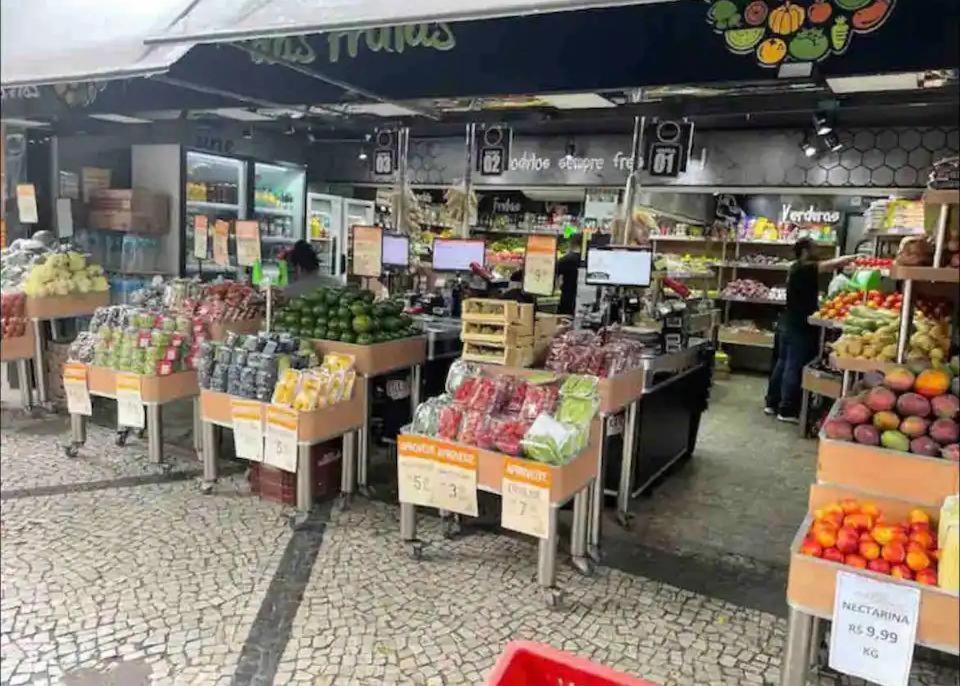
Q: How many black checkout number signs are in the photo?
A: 3